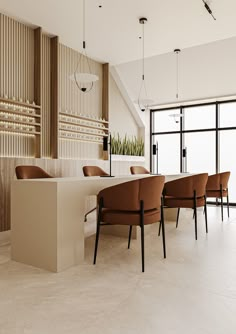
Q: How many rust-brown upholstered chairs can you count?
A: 6